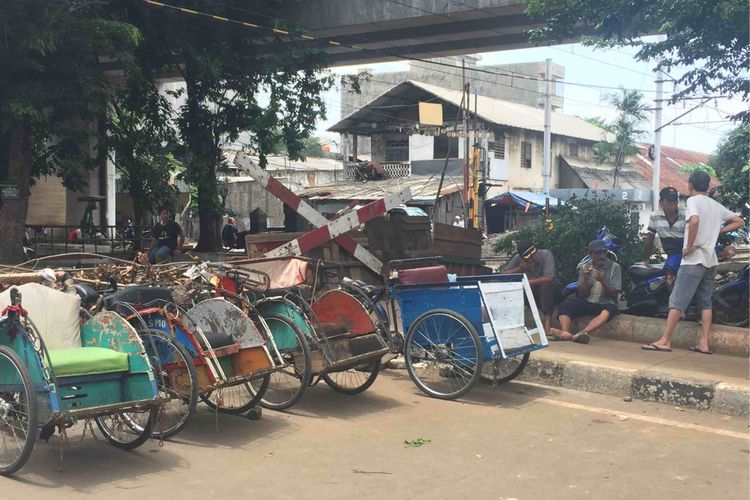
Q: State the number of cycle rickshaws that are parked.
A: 4